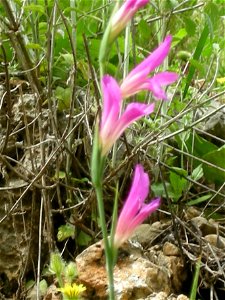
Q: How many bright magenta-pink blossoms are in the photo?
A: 4